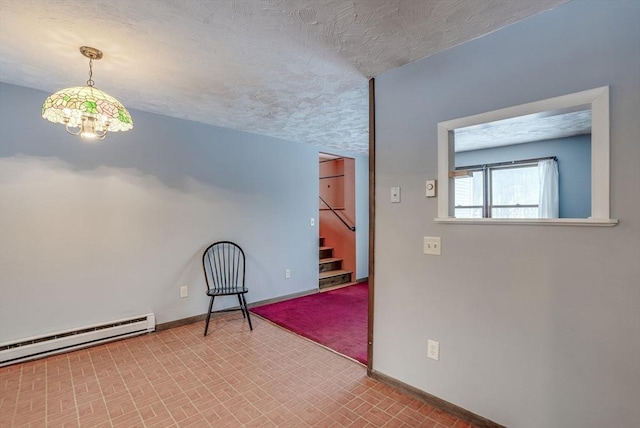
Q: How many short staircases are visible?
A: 1